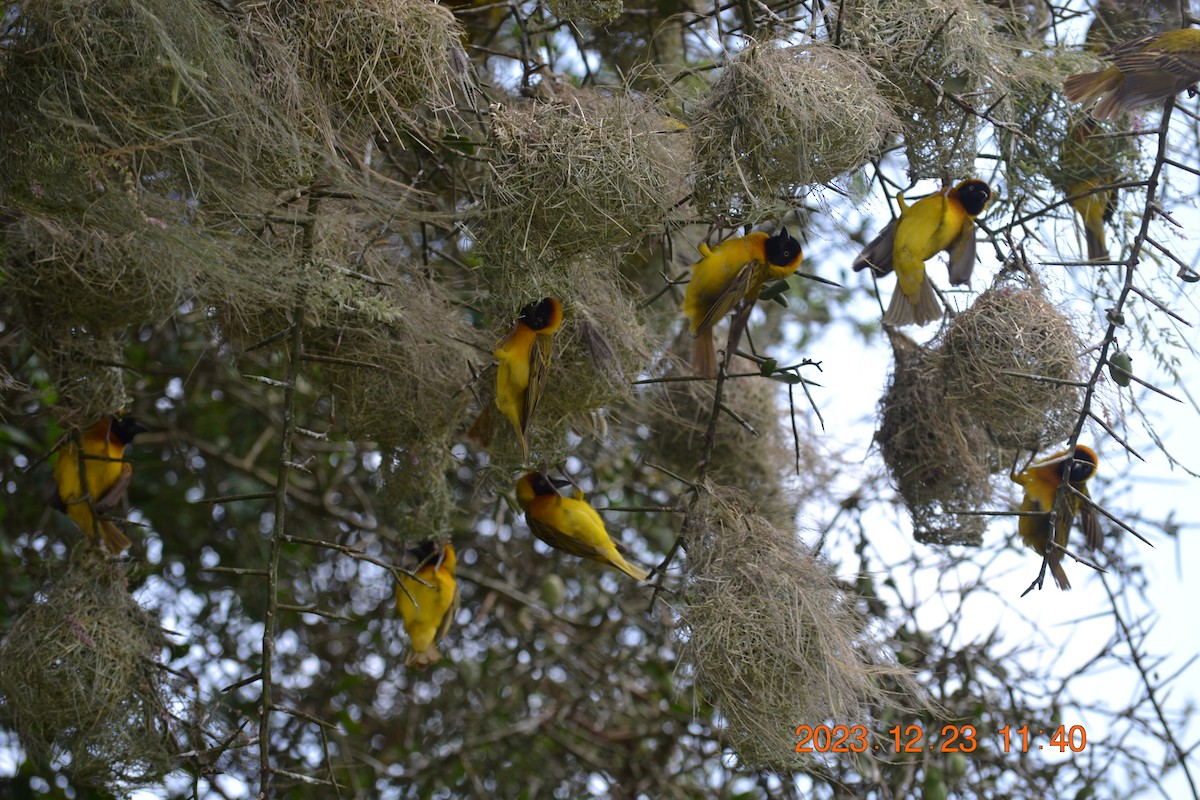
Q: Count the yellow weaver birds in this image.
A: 9